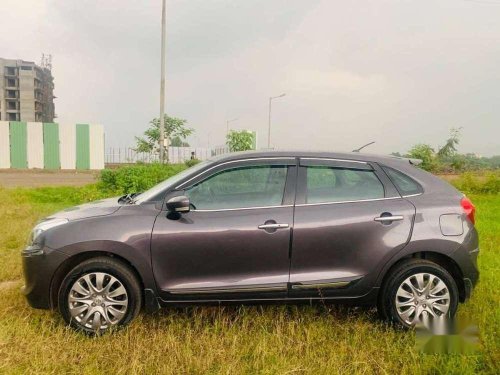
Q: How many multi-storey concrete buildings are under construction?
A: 1